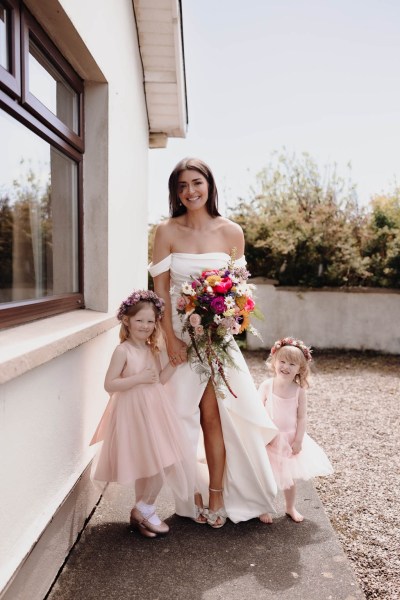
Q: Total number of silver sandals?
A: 2